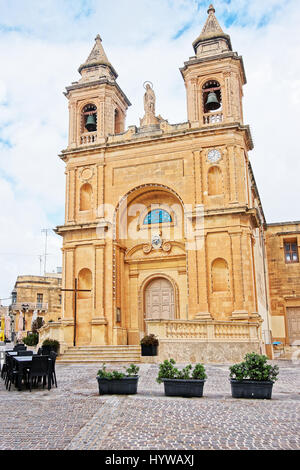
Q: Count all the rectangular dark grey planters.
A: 3